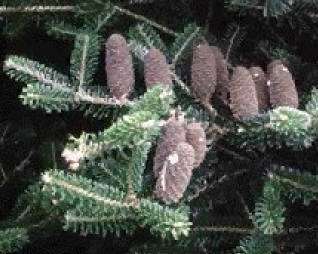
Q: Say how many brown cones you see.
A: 10